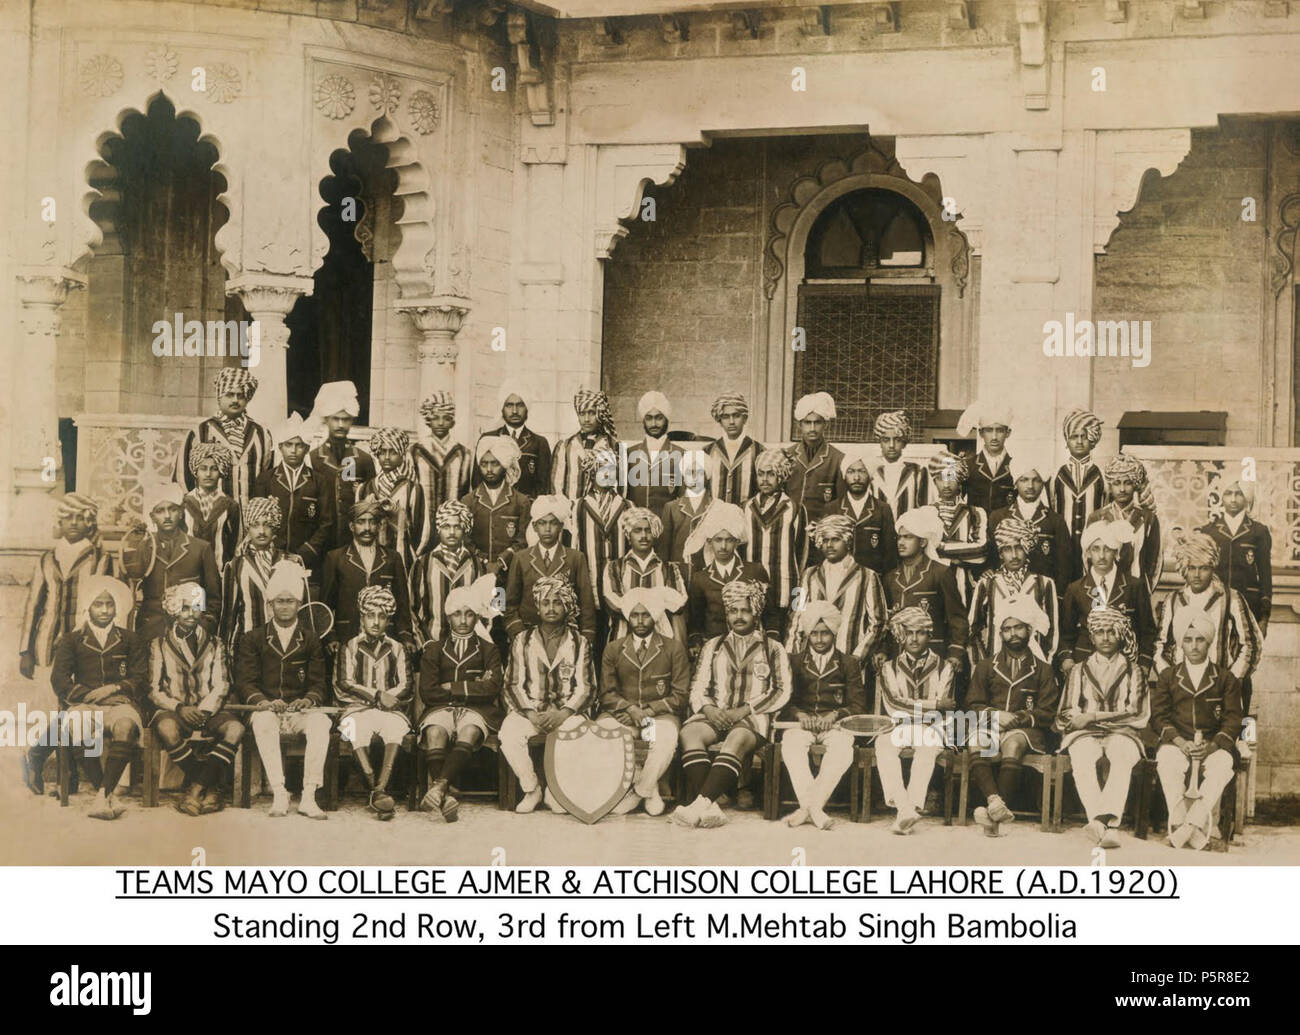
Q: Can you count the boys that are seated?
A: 13